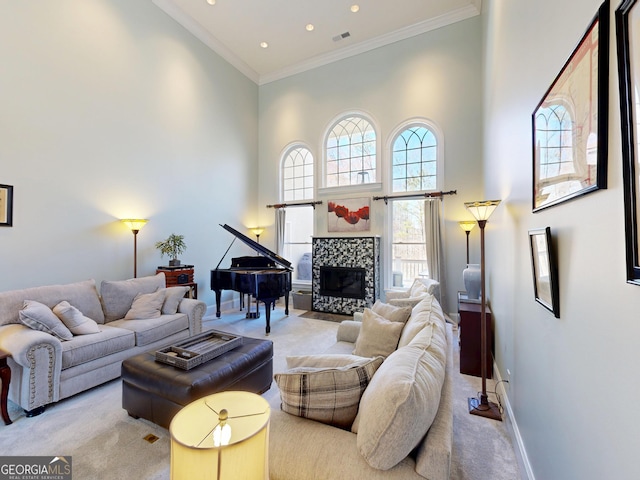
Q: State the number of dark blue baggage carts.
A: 0